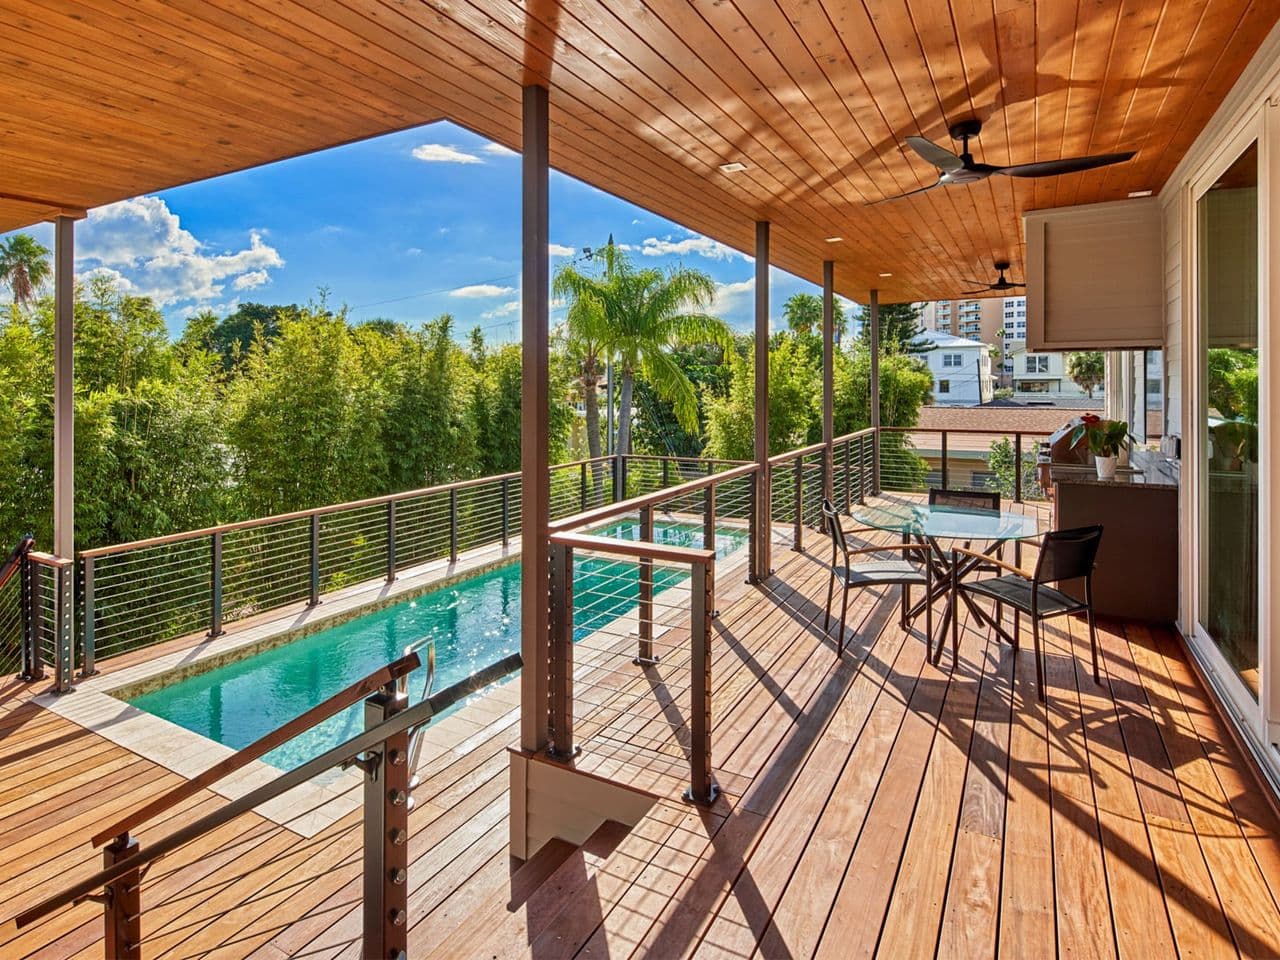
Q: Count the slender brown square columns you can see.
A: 5